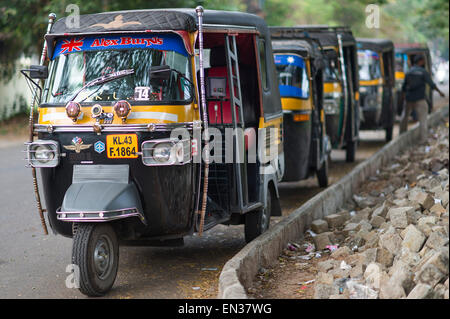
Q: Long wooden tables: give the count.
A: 0